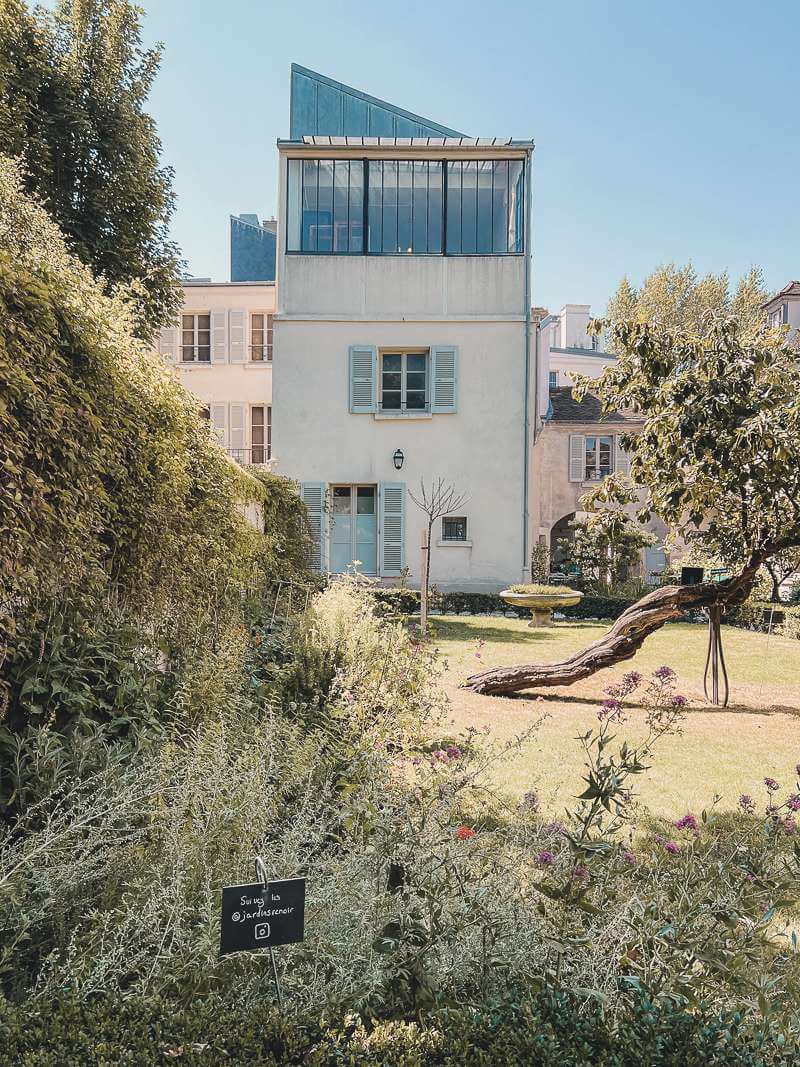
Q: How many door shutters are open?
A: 2